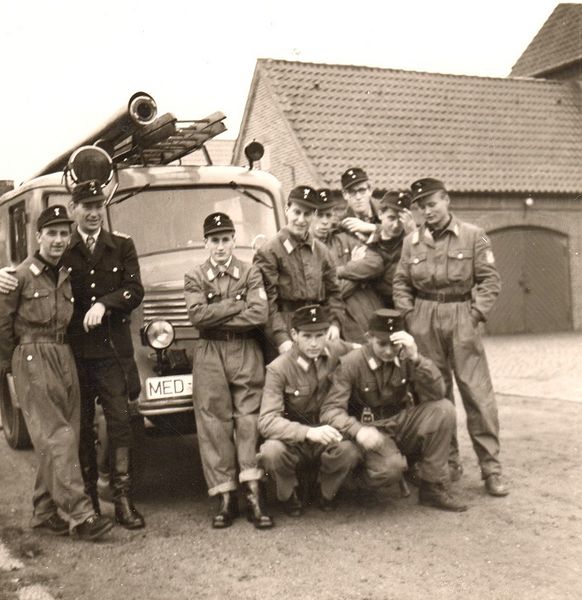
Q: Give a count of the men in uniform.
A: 10